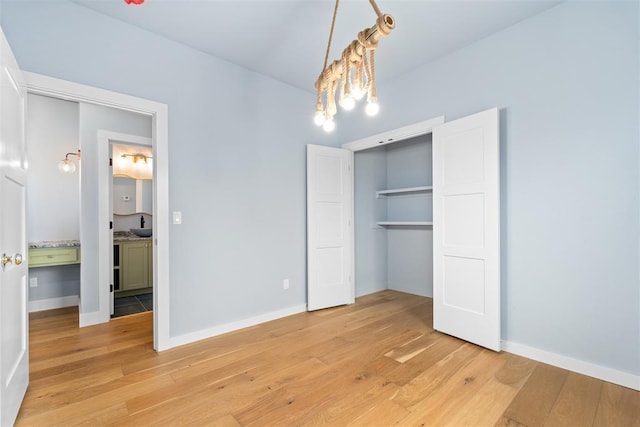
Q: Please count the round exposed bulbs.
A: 5